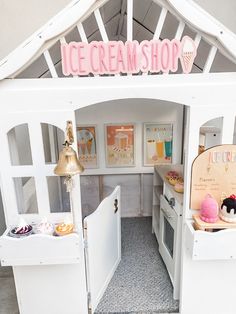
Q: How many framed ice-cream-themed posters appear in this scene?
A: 3